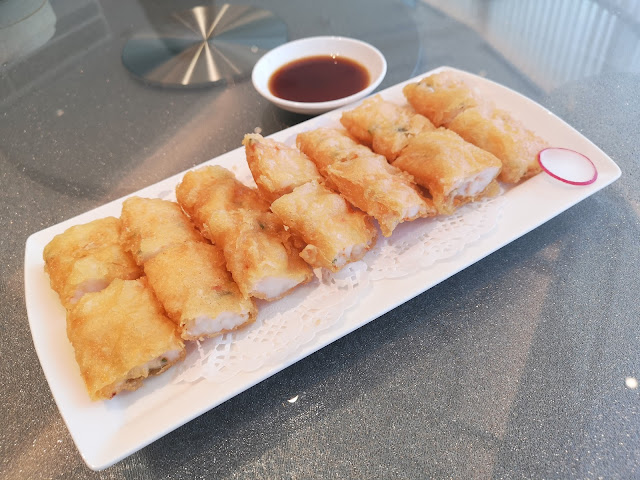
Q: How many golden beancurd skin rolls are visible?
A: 14